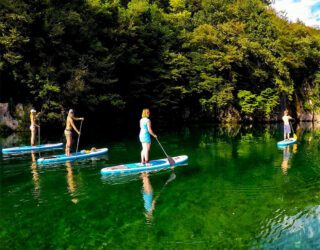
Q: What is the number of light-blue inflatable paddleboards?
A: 4